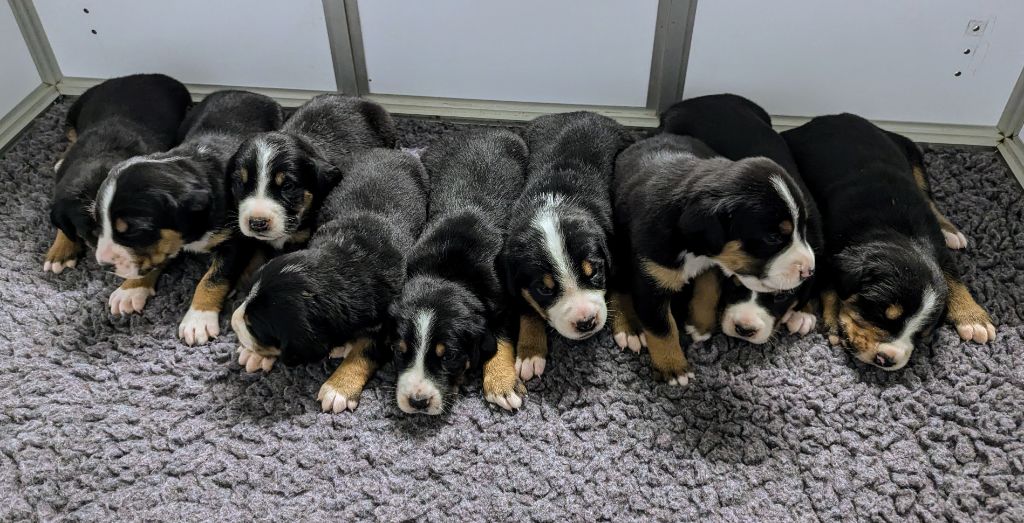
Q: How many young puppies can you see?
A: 9